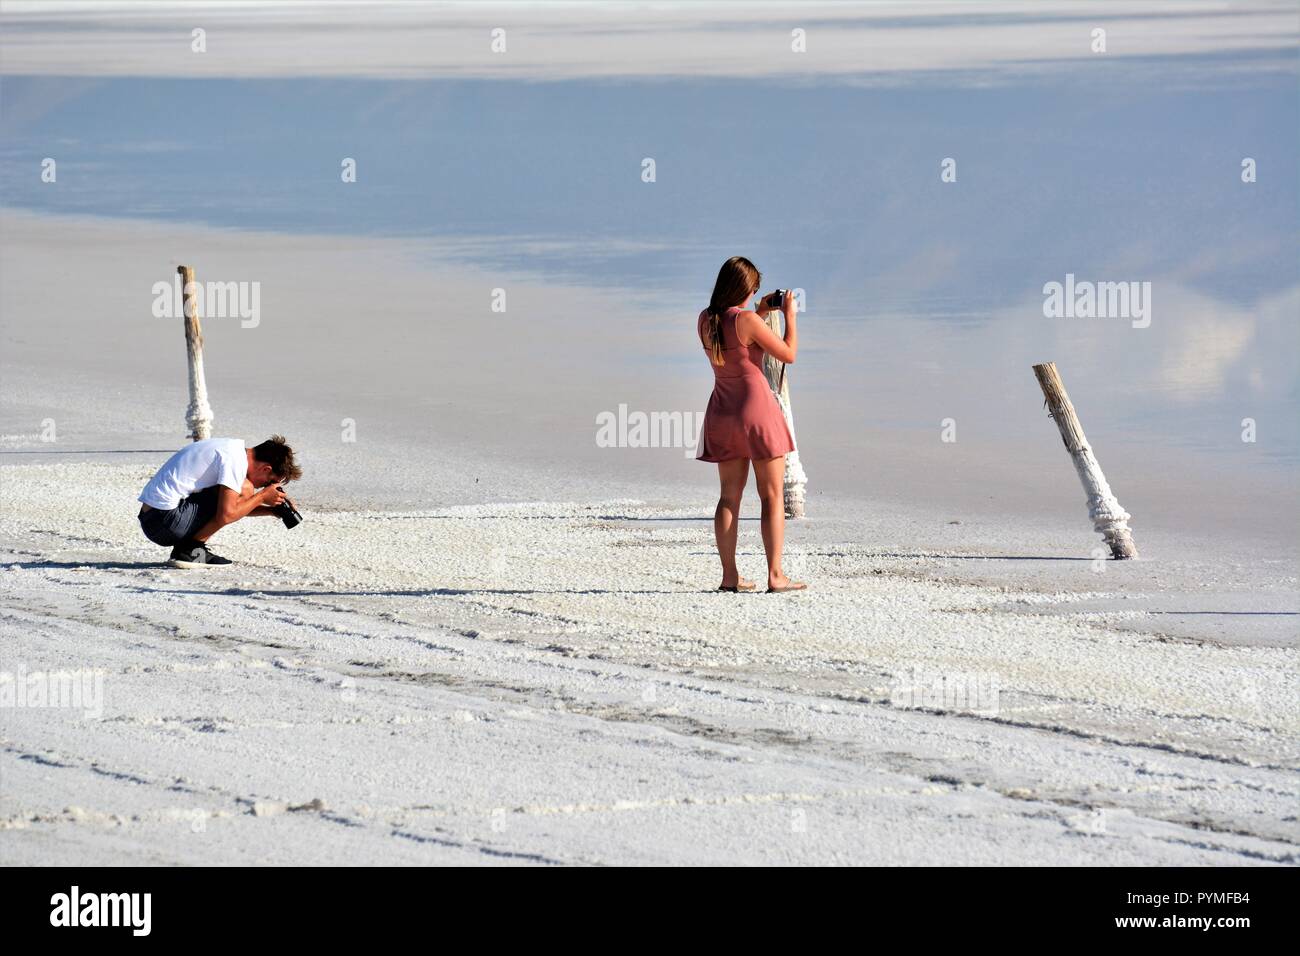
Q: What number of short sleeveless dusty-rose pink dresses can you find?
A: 1